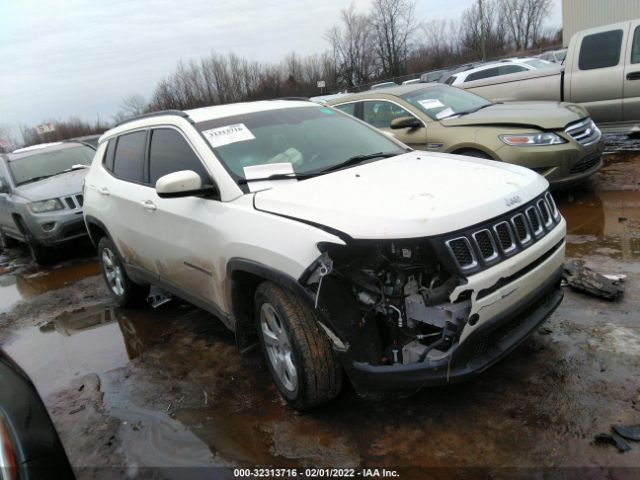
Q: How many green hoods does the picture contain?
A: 1